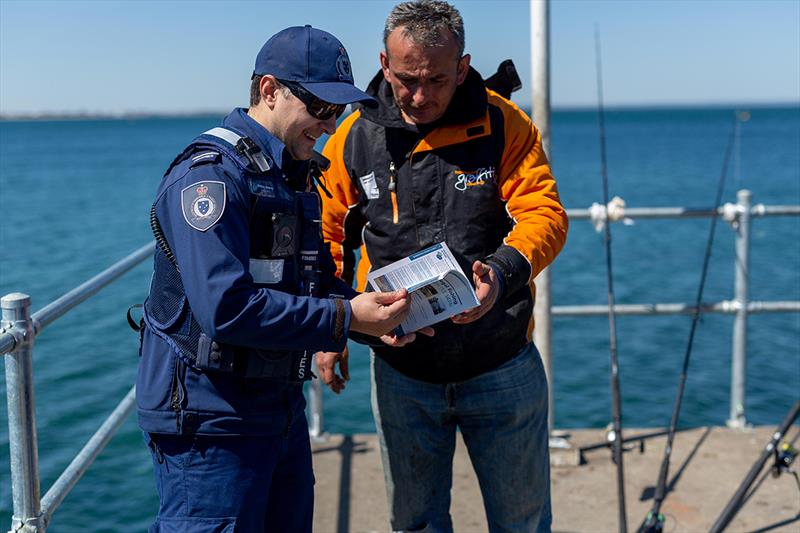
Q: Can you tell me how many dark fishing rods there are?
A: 3